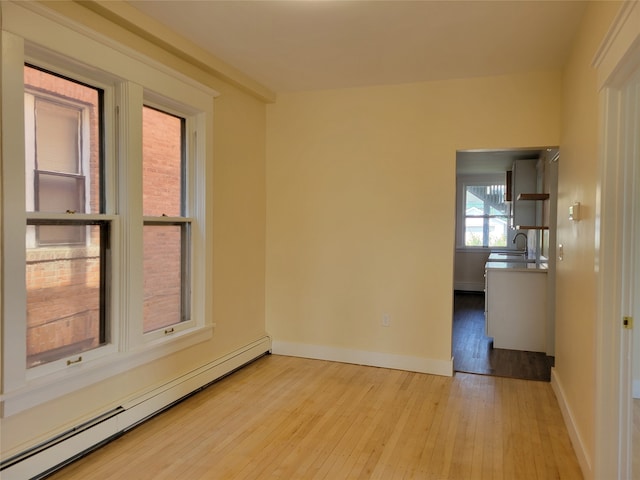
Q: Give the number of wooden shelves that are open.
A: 2